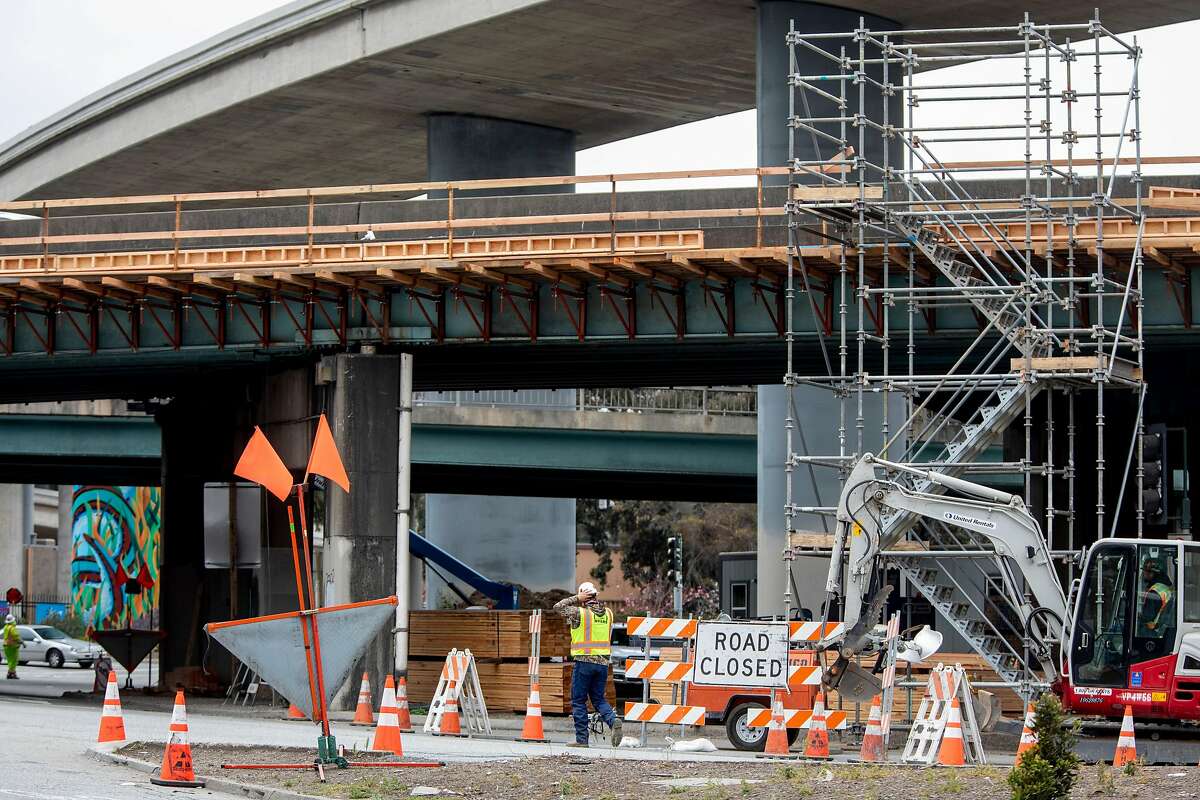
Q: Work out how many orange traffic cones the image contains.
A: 14